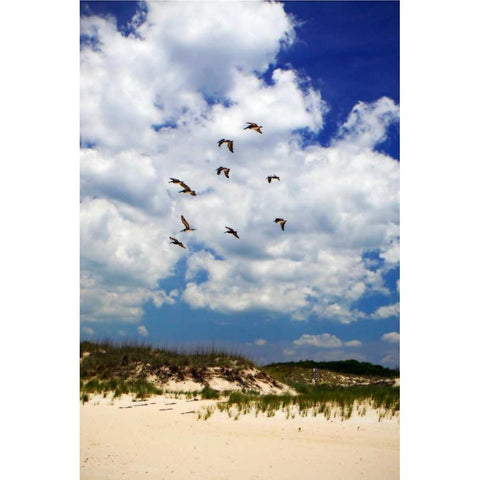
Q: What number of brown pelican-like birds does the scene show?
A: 10